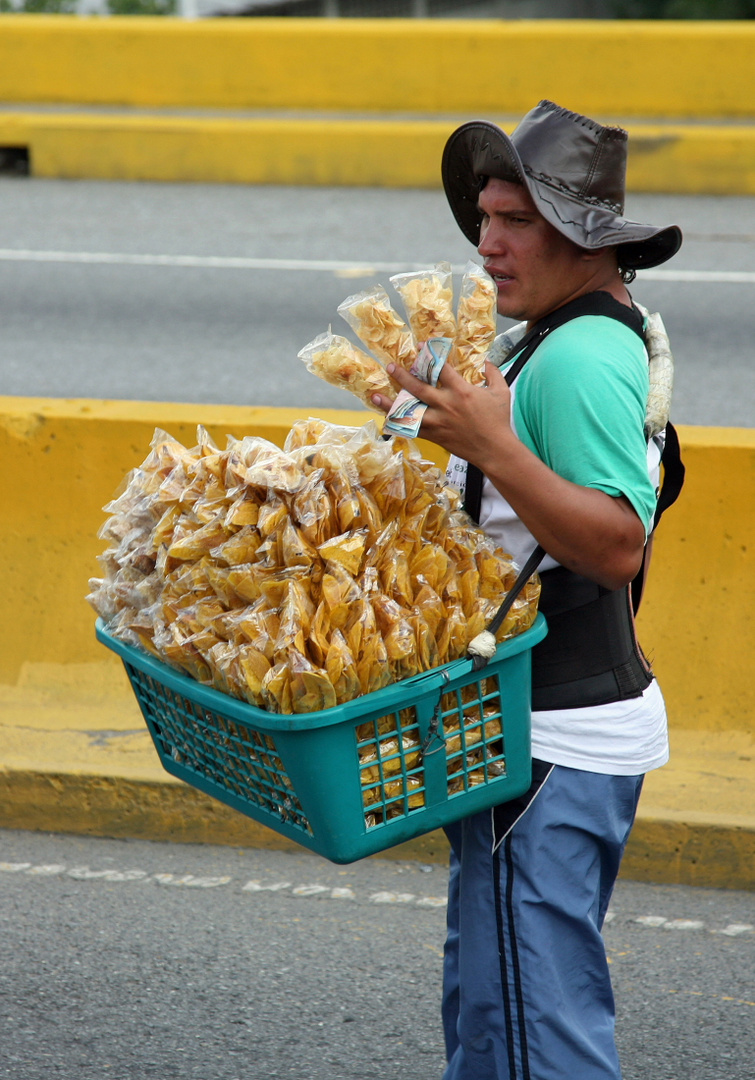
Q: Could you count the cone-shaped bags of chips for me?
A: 4